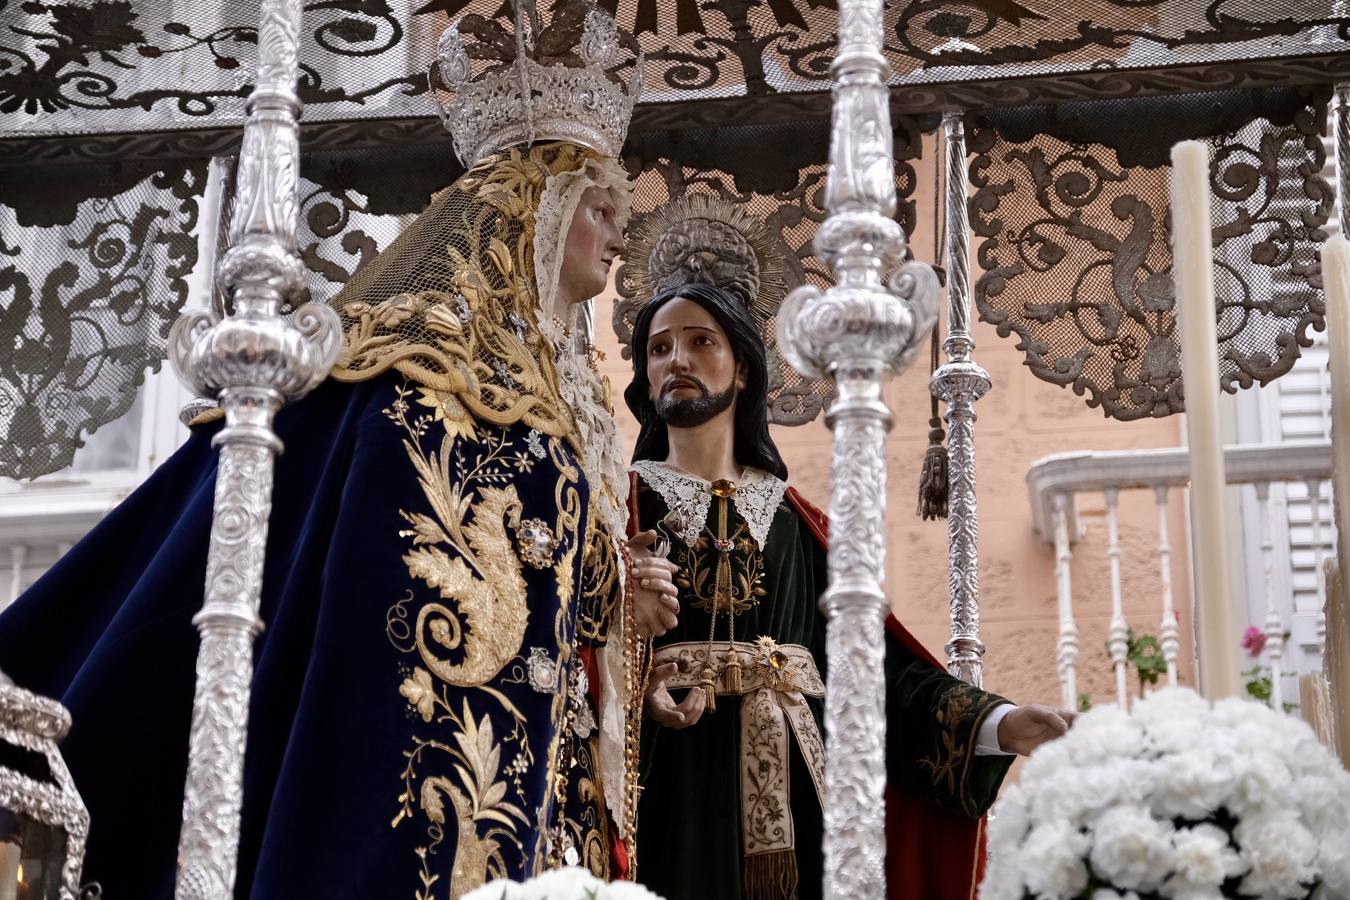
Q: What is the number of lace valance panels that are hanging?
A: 4